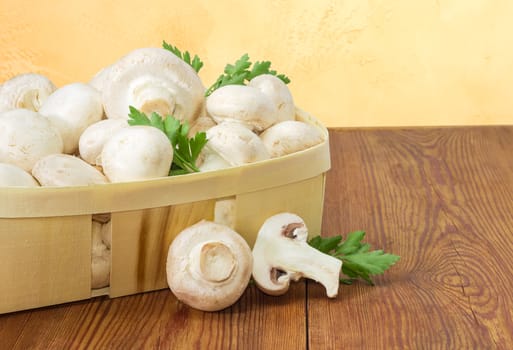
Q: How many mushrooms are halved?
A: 1